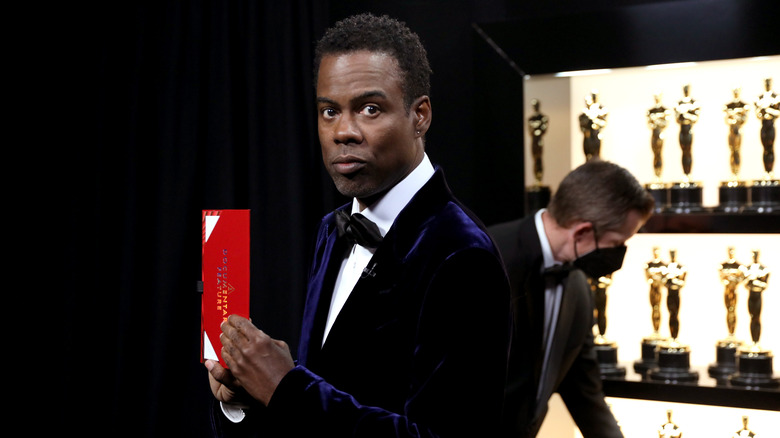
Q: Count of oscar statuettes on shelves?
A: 13